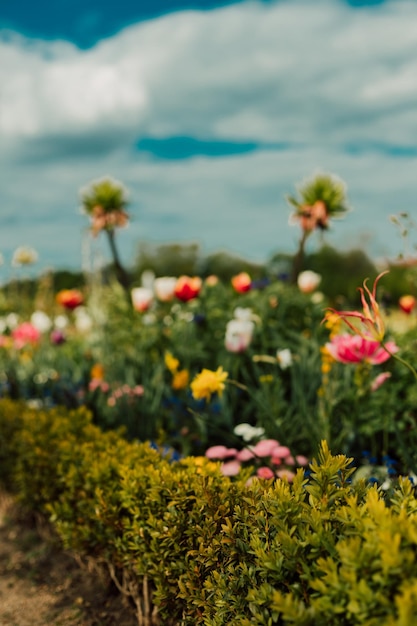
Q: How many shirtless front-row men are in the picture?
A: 0